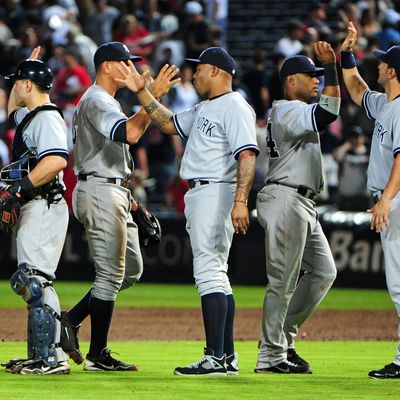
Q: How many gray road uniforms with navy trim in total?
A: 5